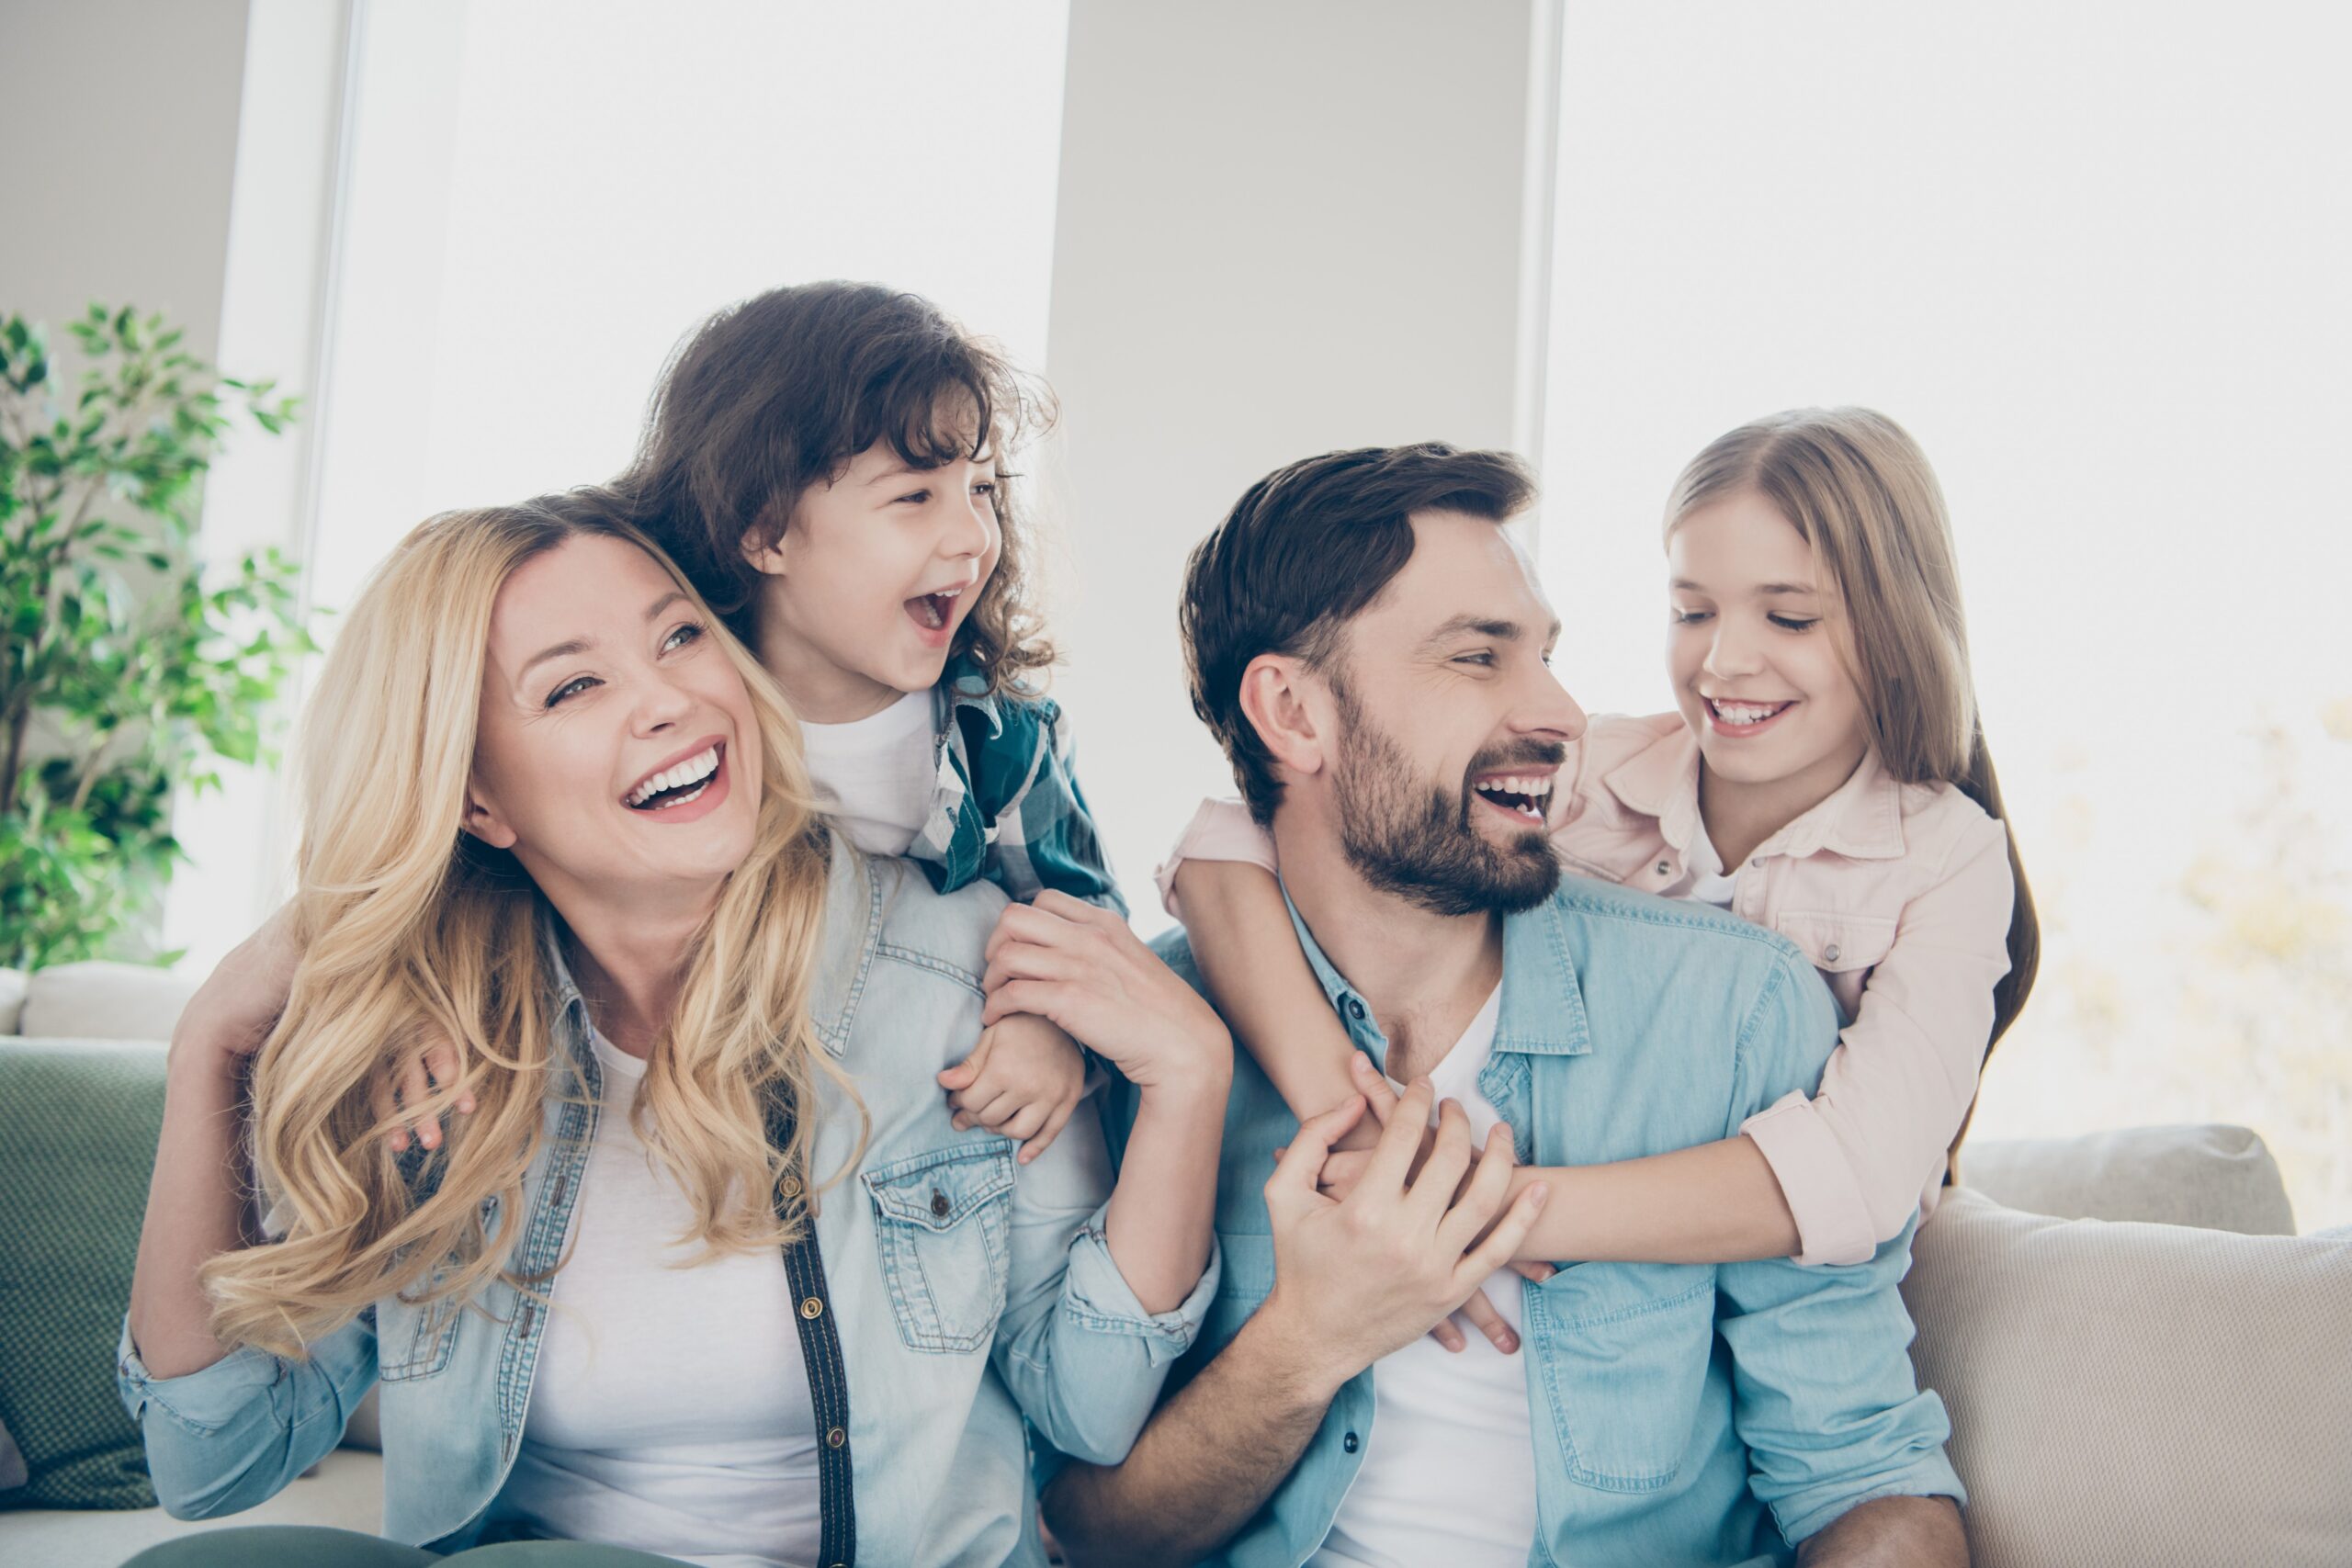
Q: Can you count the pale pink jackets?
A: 1